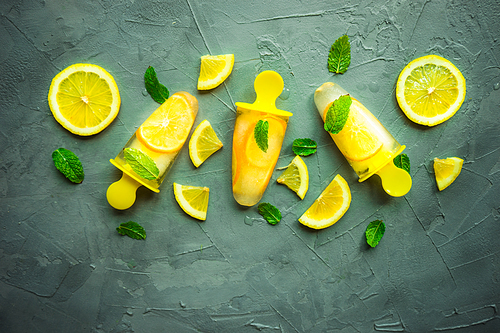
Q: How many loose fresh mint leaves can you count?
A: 11